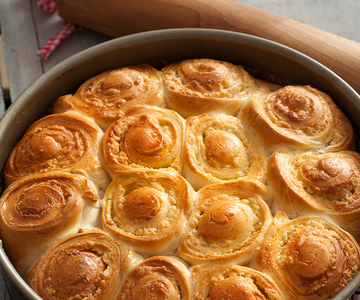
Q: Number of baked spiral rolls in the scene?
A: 14